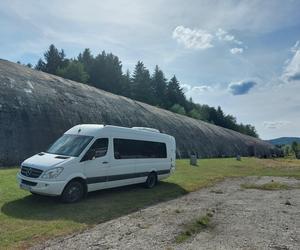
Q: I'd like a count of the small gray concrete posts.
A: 2